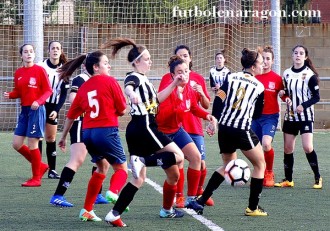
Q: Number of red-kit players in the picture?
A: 5